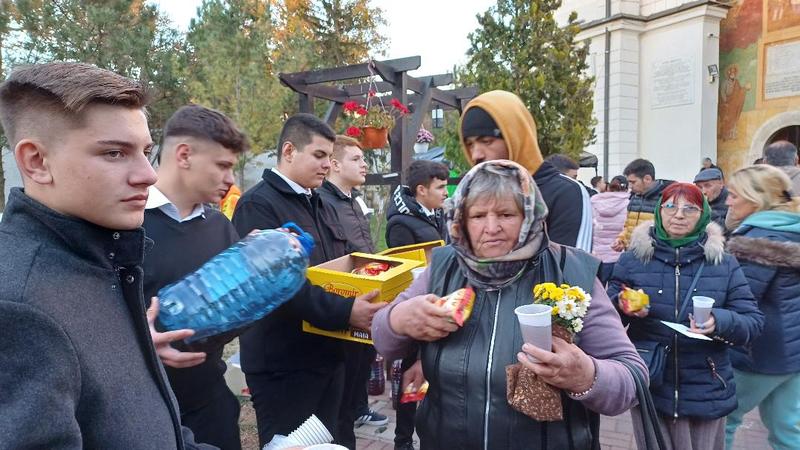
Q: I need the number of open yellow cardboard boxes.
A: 2